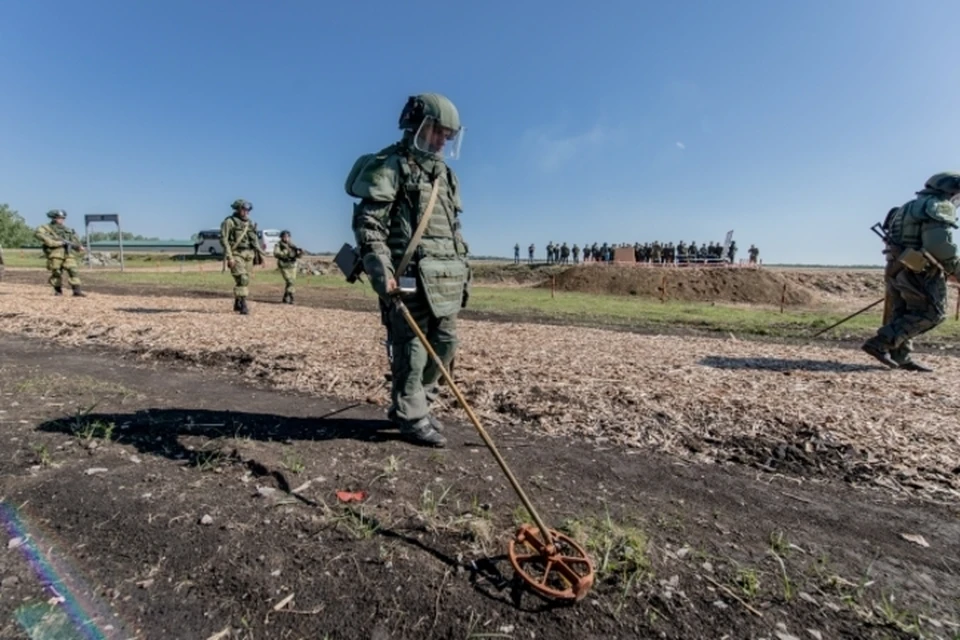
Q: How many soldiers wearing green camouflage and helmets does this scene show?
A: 5